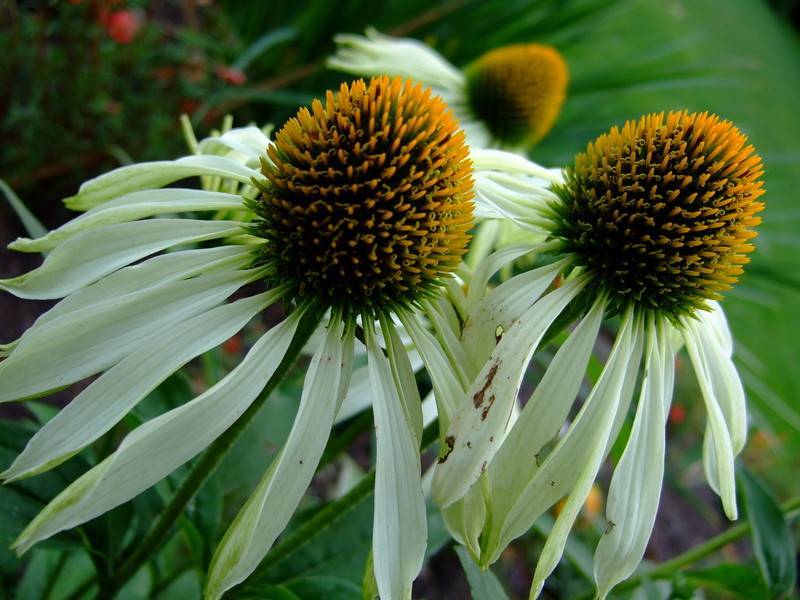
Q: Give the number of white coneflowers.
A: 3